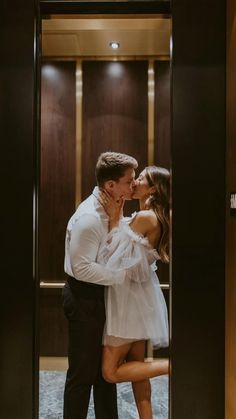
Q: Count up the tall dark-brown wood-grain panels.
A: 3